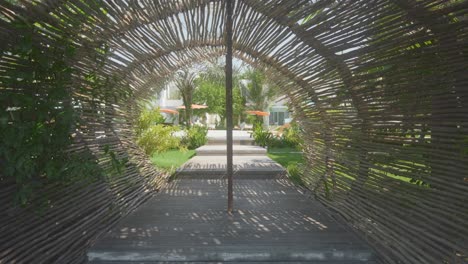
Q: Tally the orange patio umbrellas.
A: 3